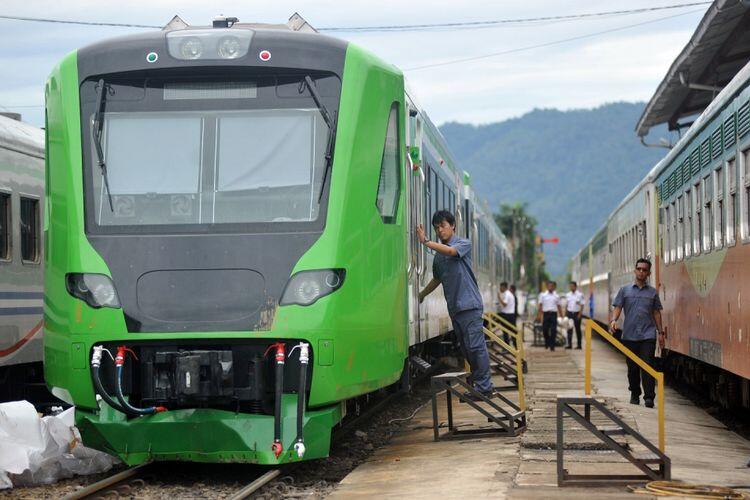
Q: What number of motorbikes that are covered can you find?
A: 0